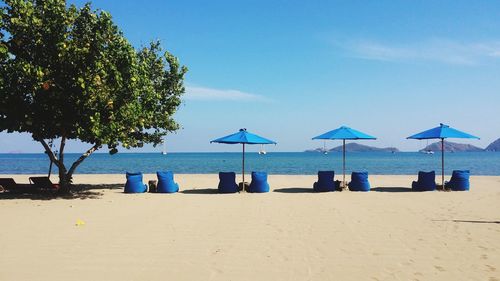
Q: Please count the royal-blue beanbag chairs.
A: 8